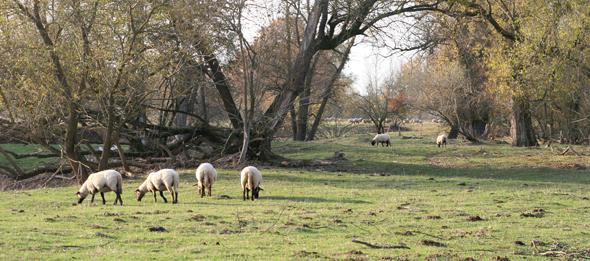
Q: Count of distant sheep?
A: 2